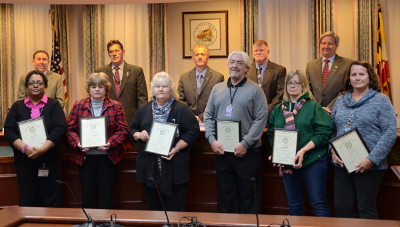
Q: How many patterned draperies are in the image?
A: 7